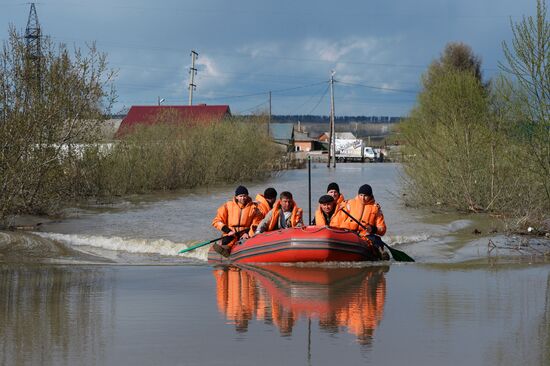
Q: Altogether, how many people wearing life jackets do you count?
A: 6